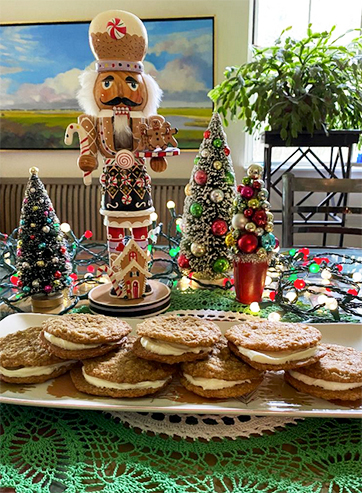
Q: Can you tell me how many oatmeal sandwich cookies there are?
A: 7